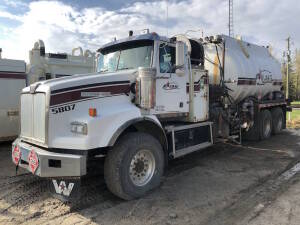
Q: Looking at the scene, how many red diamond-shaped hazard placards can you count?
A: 2